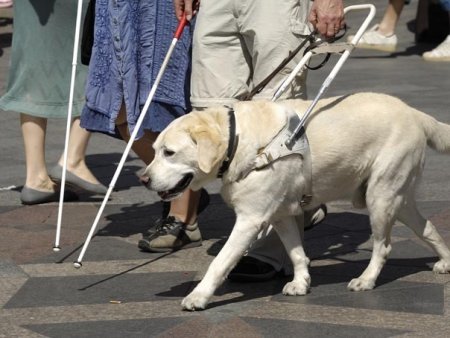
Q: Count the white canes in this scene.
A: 2